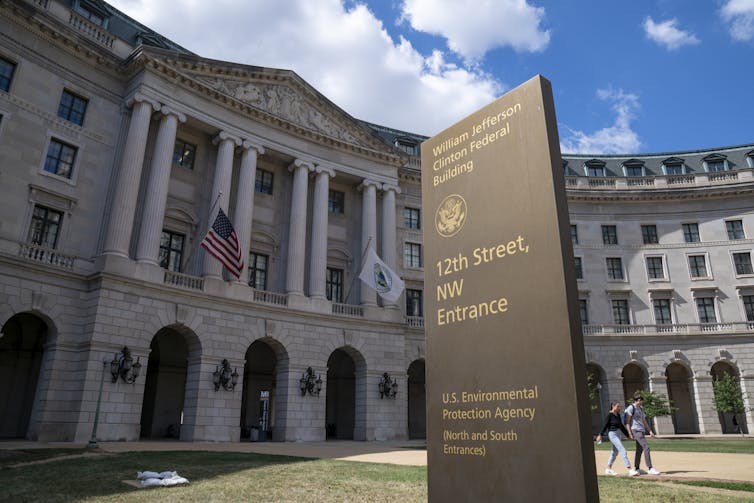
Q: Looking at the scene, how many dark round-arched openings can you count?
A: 9